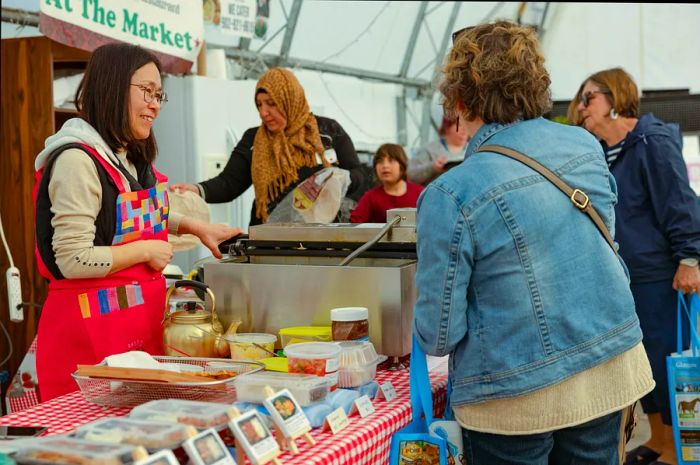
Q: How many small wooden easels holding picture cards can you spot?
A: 4